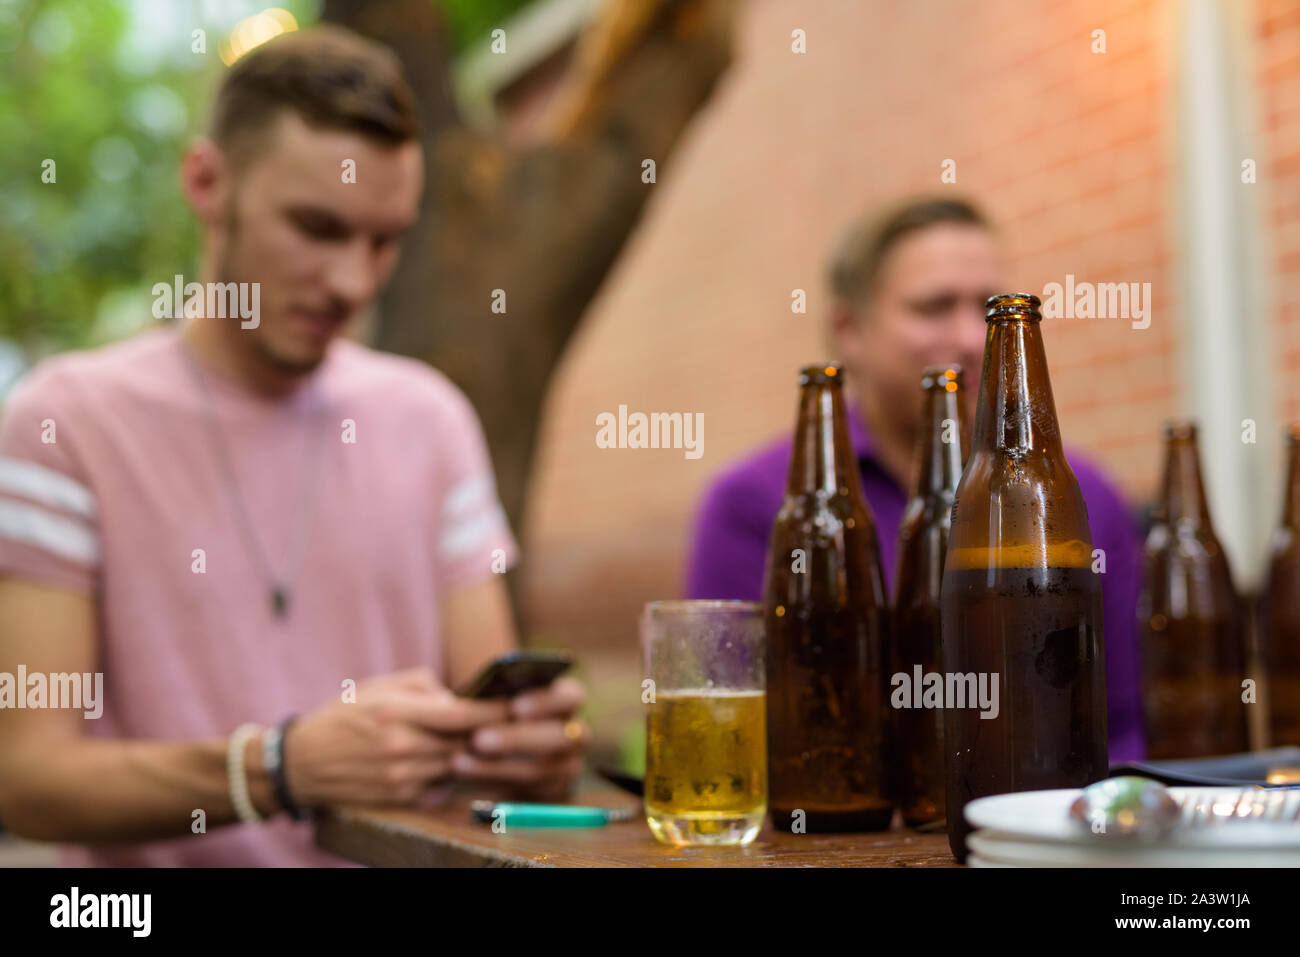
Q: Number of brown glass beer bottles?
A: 5